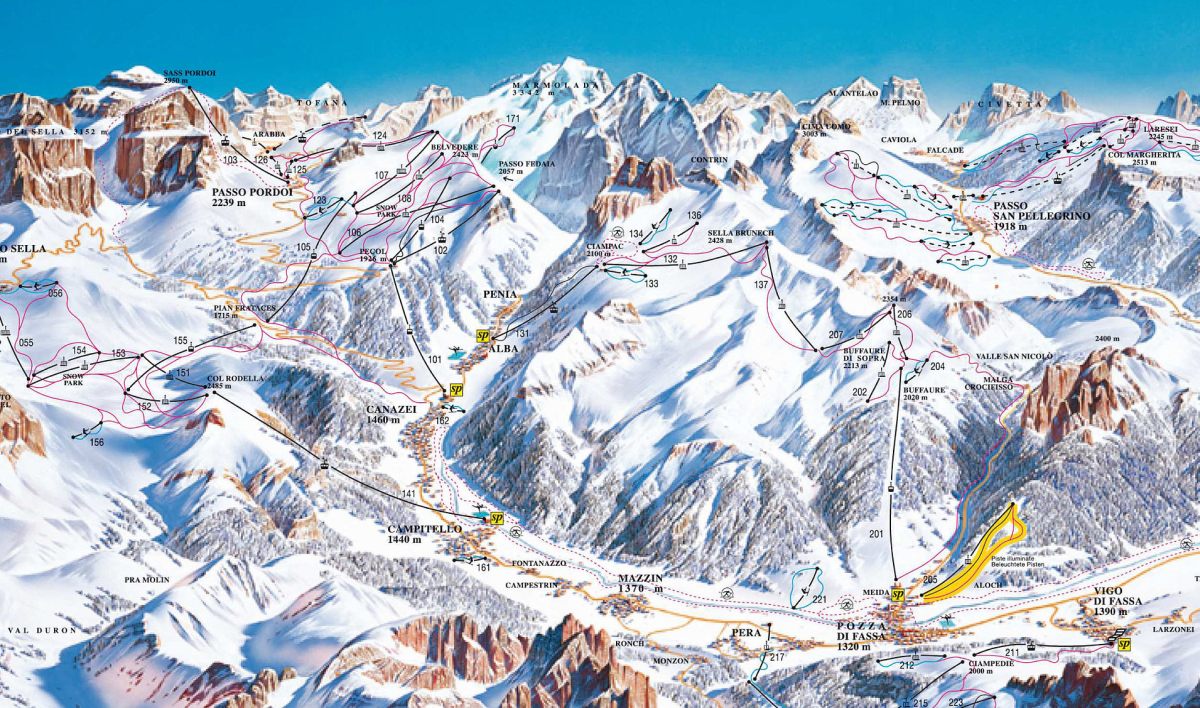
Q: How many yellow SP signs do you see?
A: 5